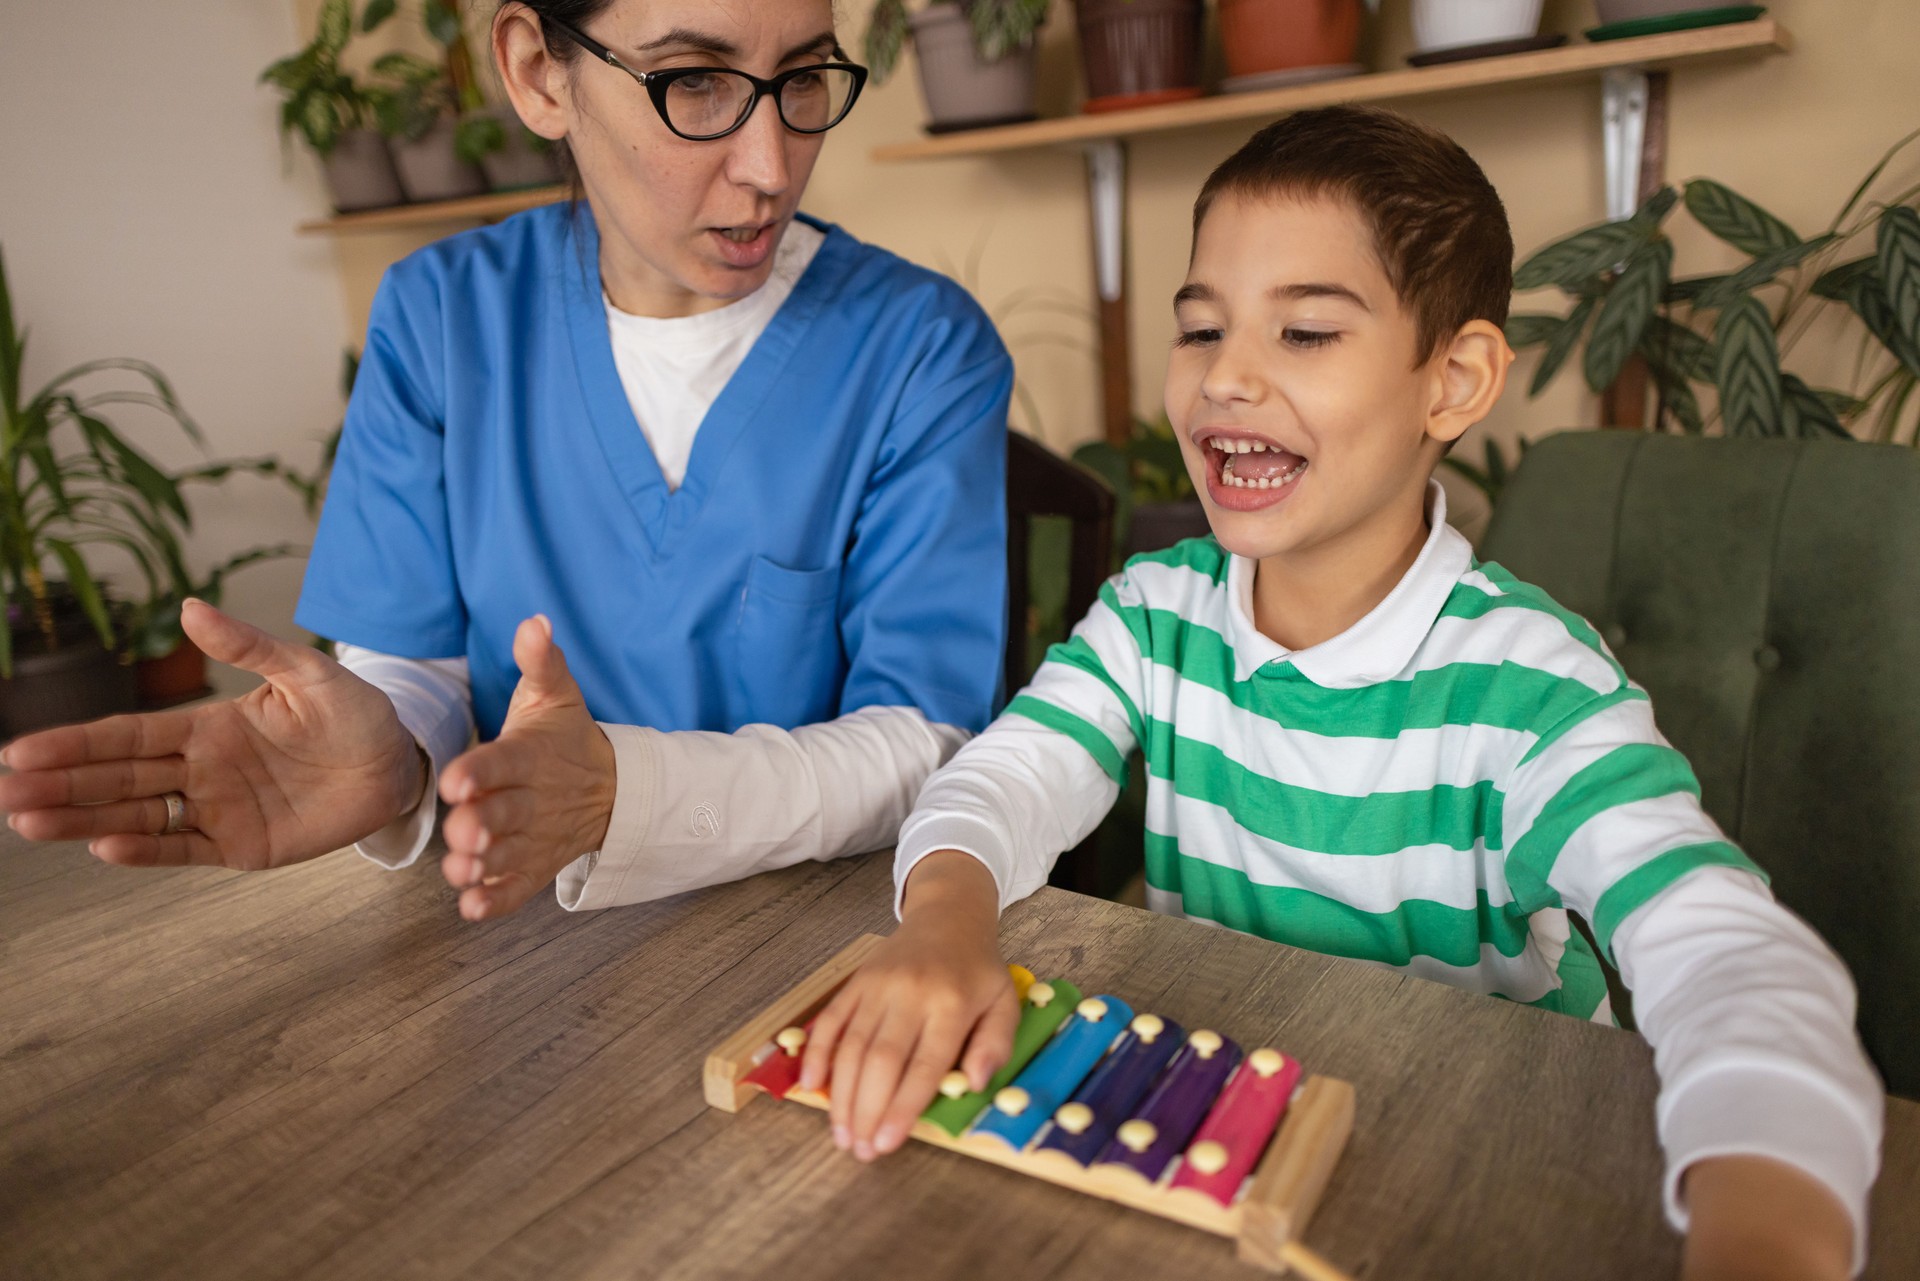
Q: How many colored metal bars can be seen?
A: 8